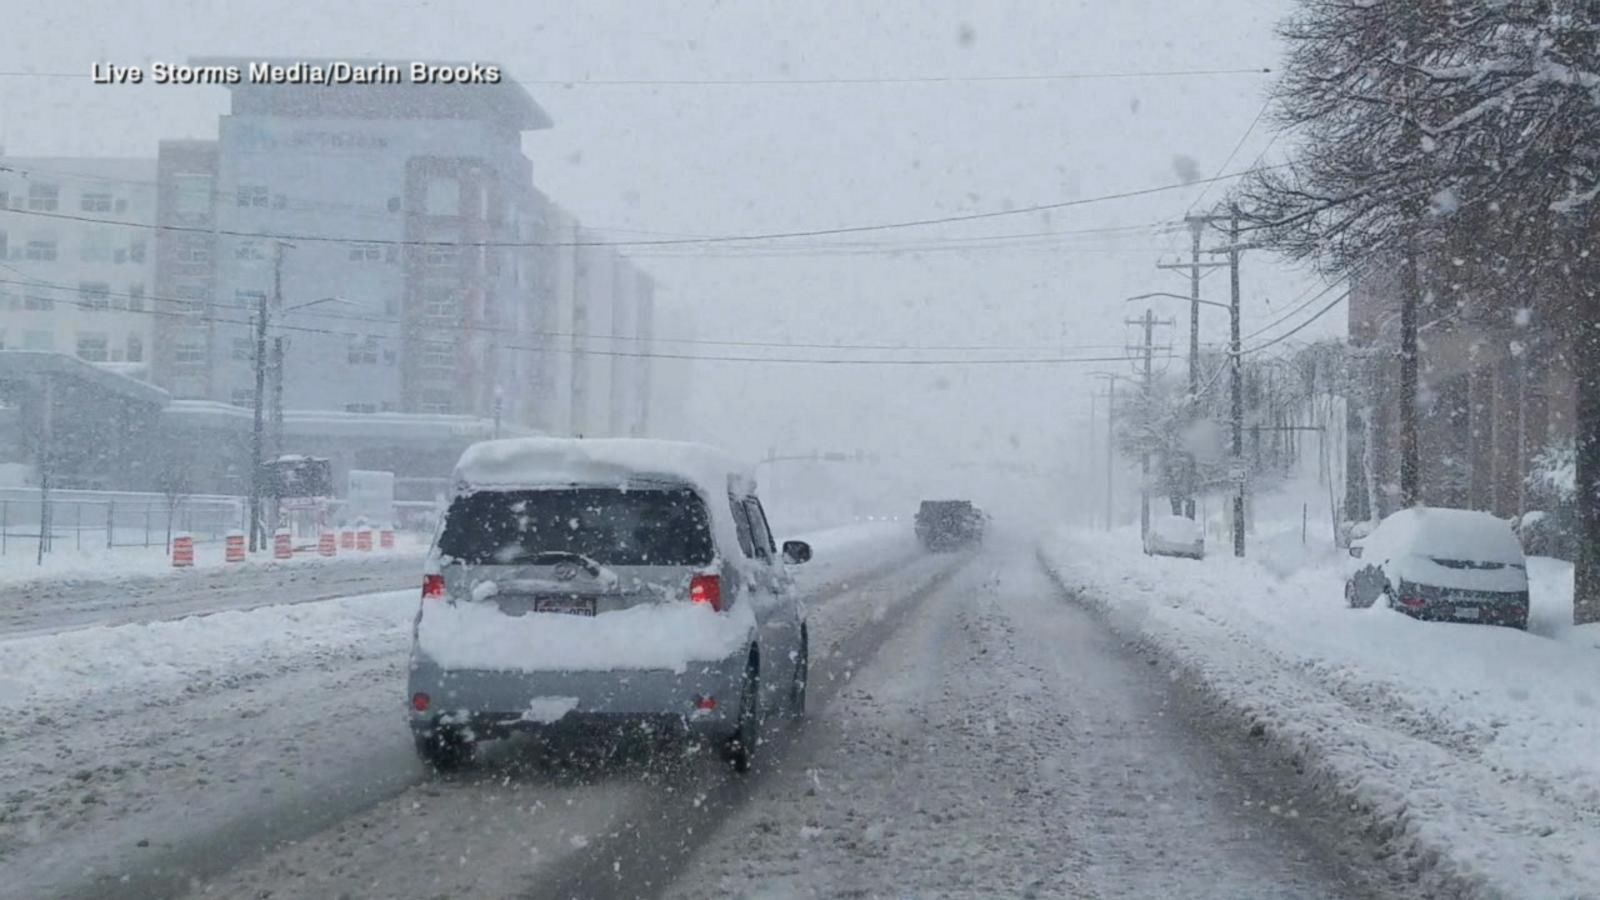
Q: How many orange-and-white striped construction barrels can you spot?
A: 7